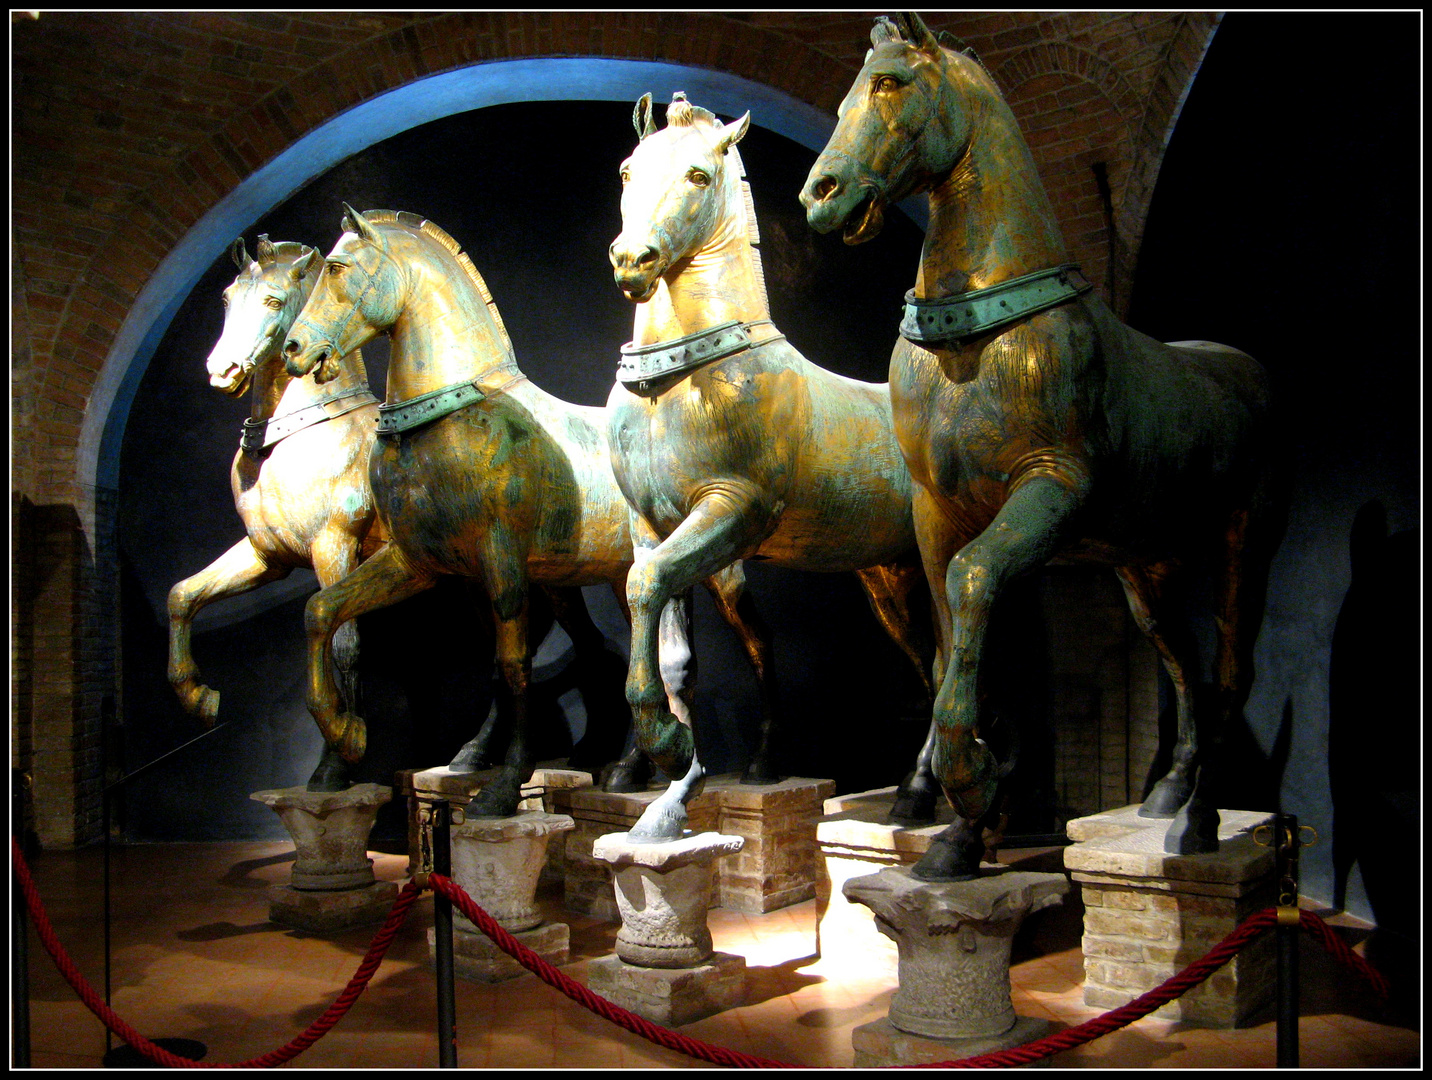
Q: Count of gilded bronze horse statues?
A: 4